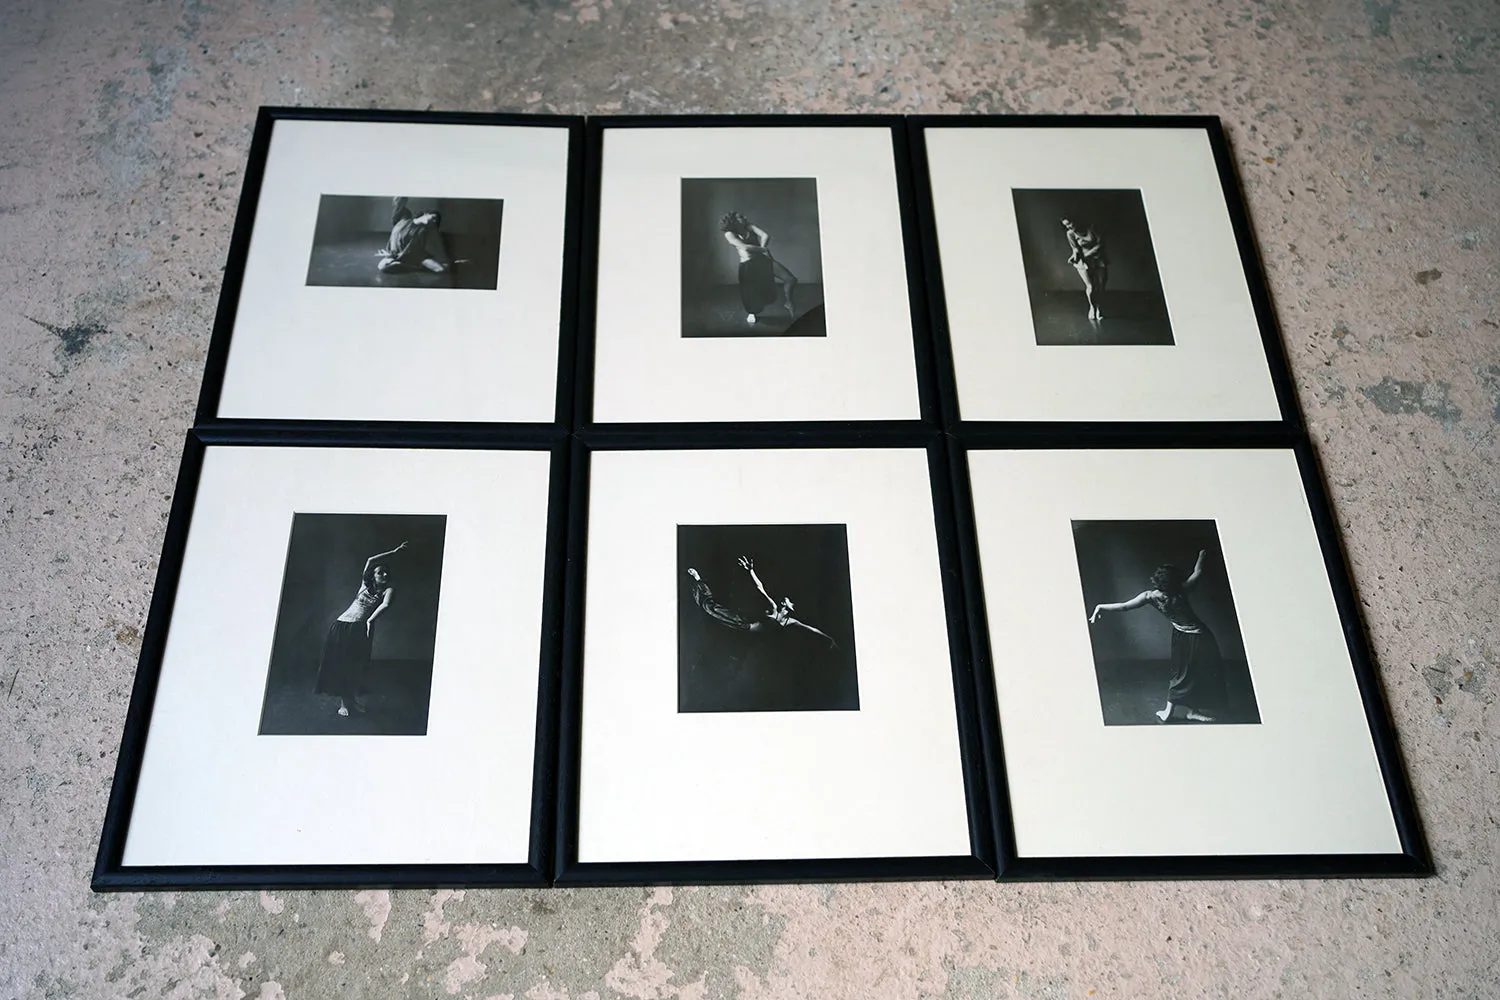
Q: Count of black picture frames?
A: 6